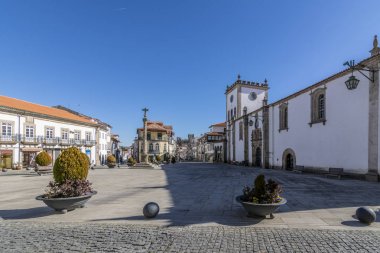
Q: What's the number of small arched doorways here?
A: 1